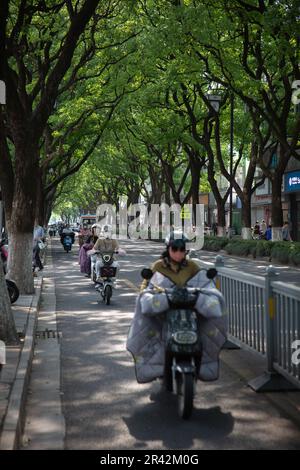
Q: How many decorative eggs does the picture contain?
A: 0